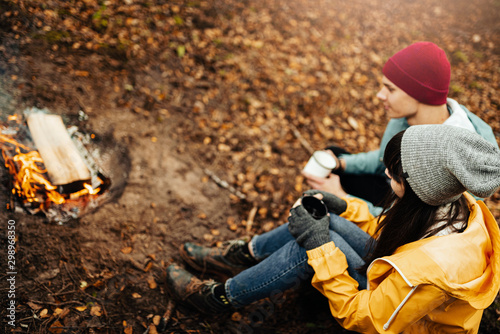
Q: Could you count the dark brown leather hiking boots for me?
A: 2